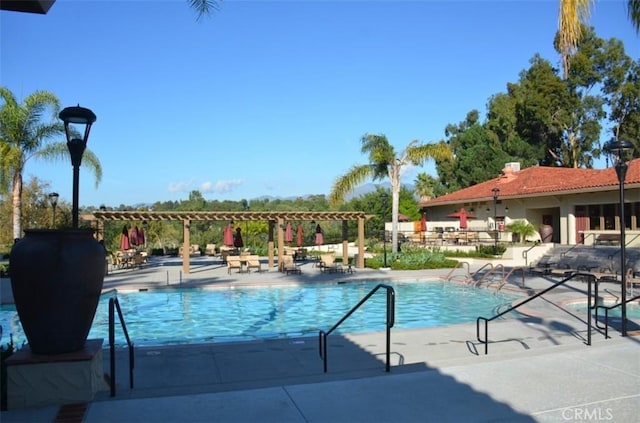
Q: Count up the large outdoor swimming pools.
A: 1